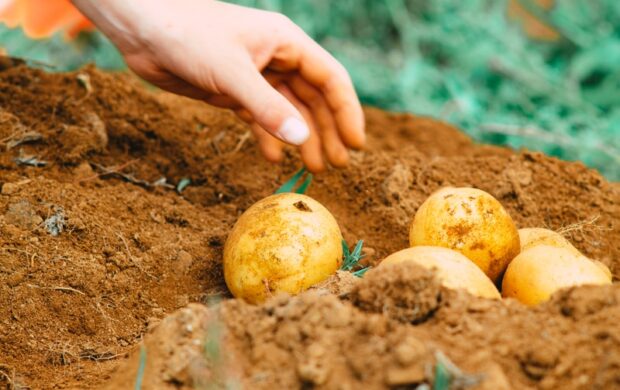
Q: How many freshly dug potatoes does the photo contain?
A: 5